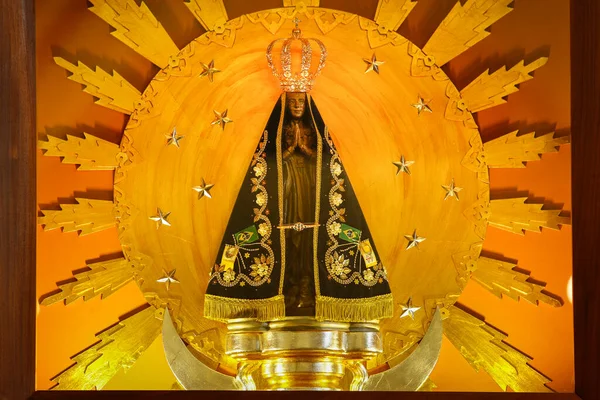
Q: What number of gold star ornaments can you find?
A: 12